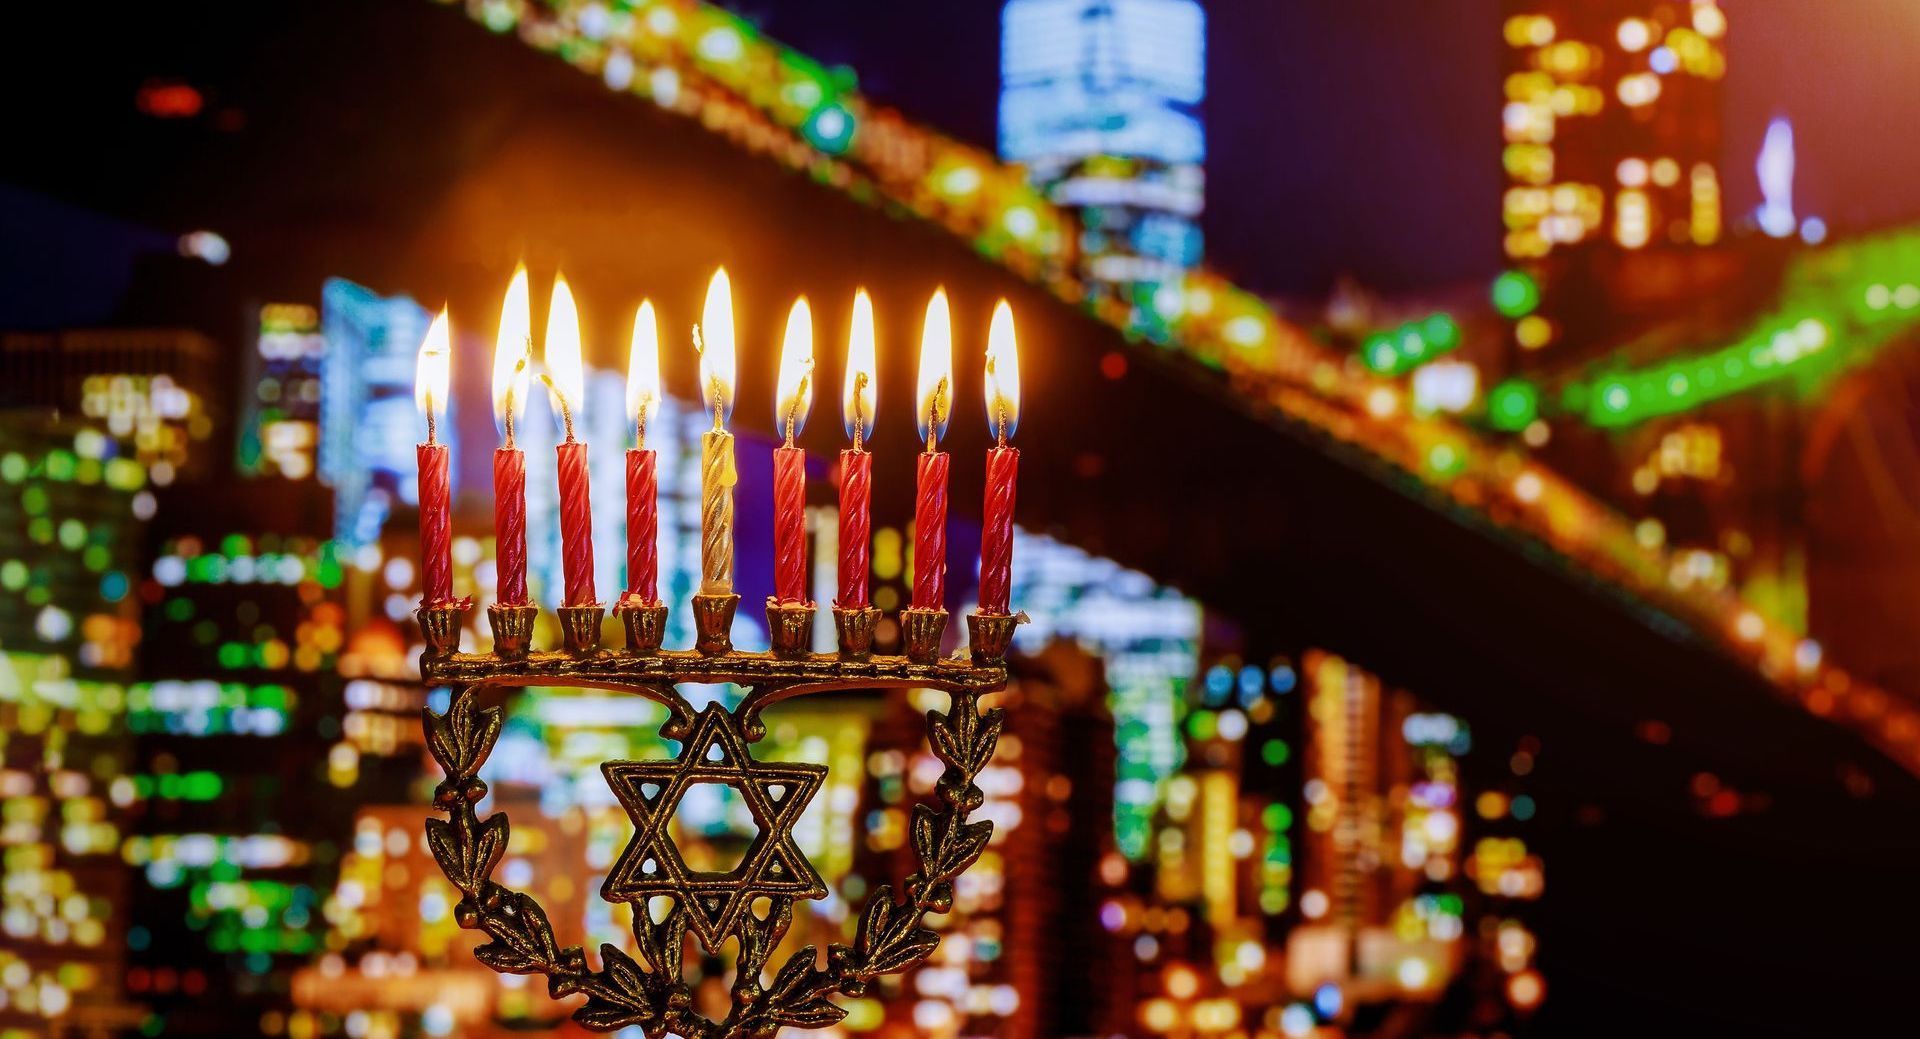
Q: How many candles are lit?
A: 9